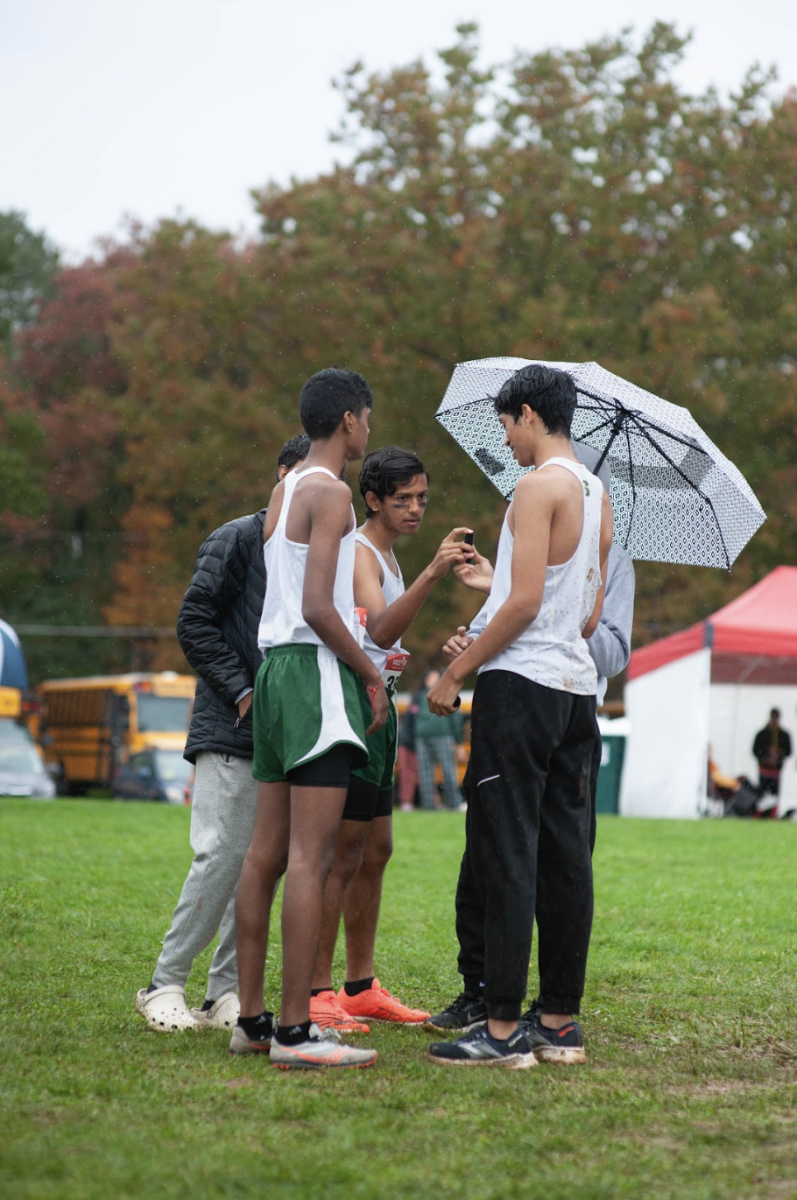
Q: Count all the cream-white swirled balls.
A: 0